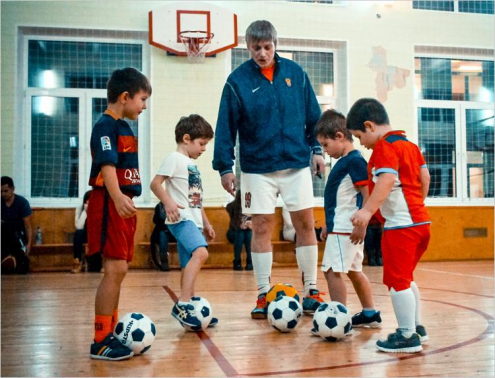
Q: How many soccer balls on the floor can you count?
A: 5